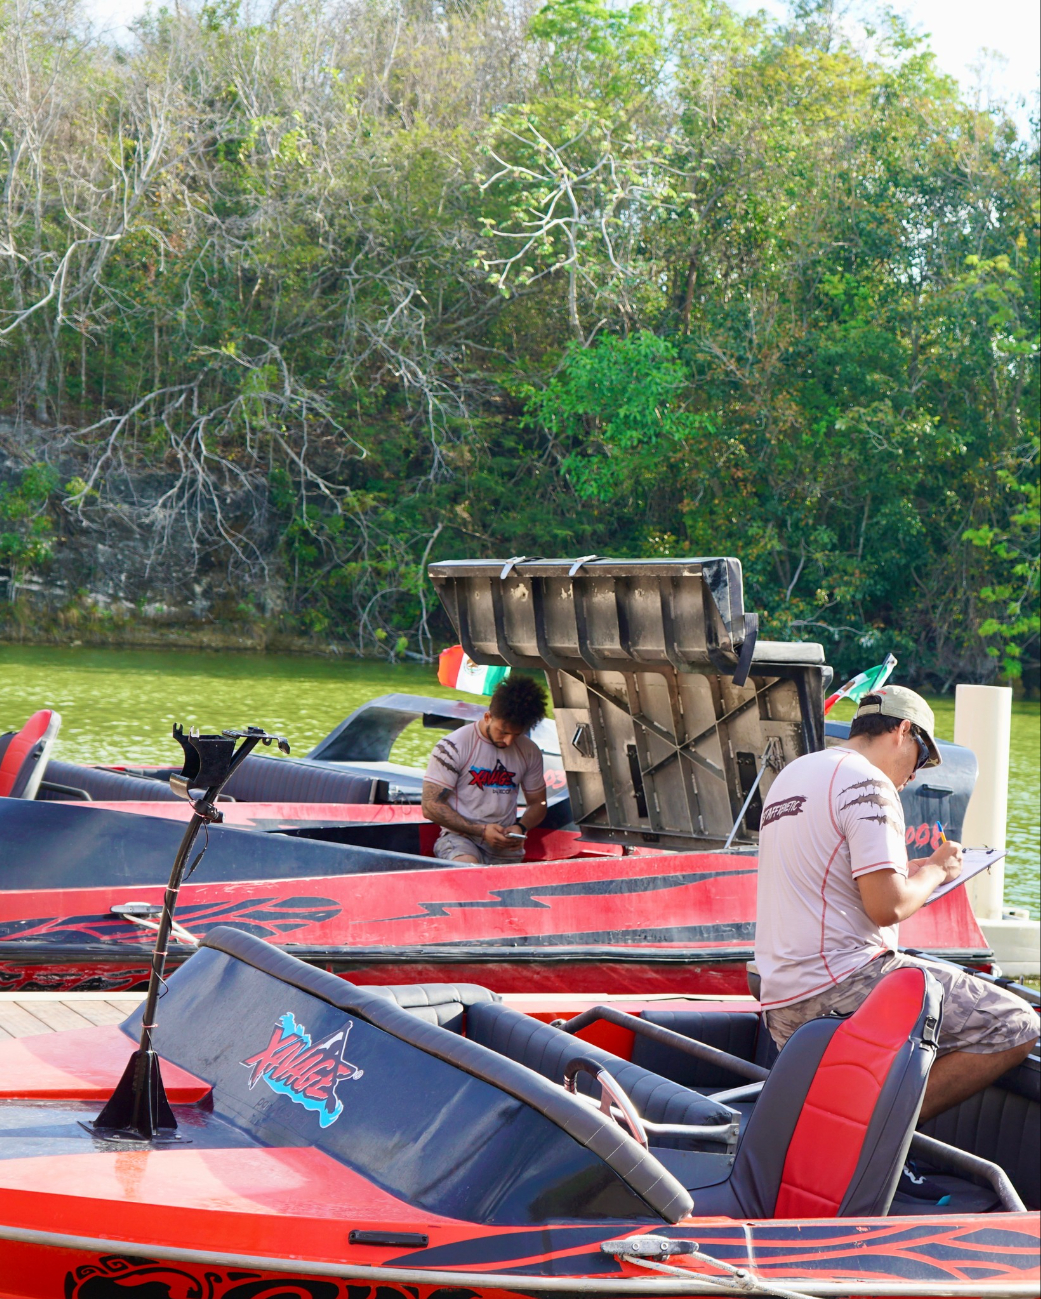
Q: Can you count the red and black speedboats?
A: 3